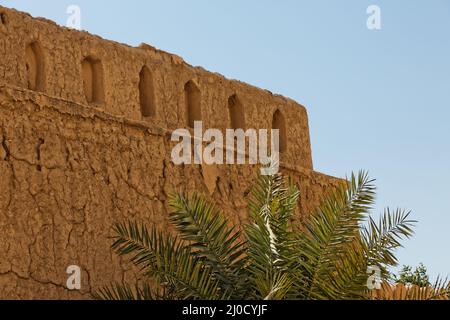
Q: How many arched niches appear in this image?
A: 6